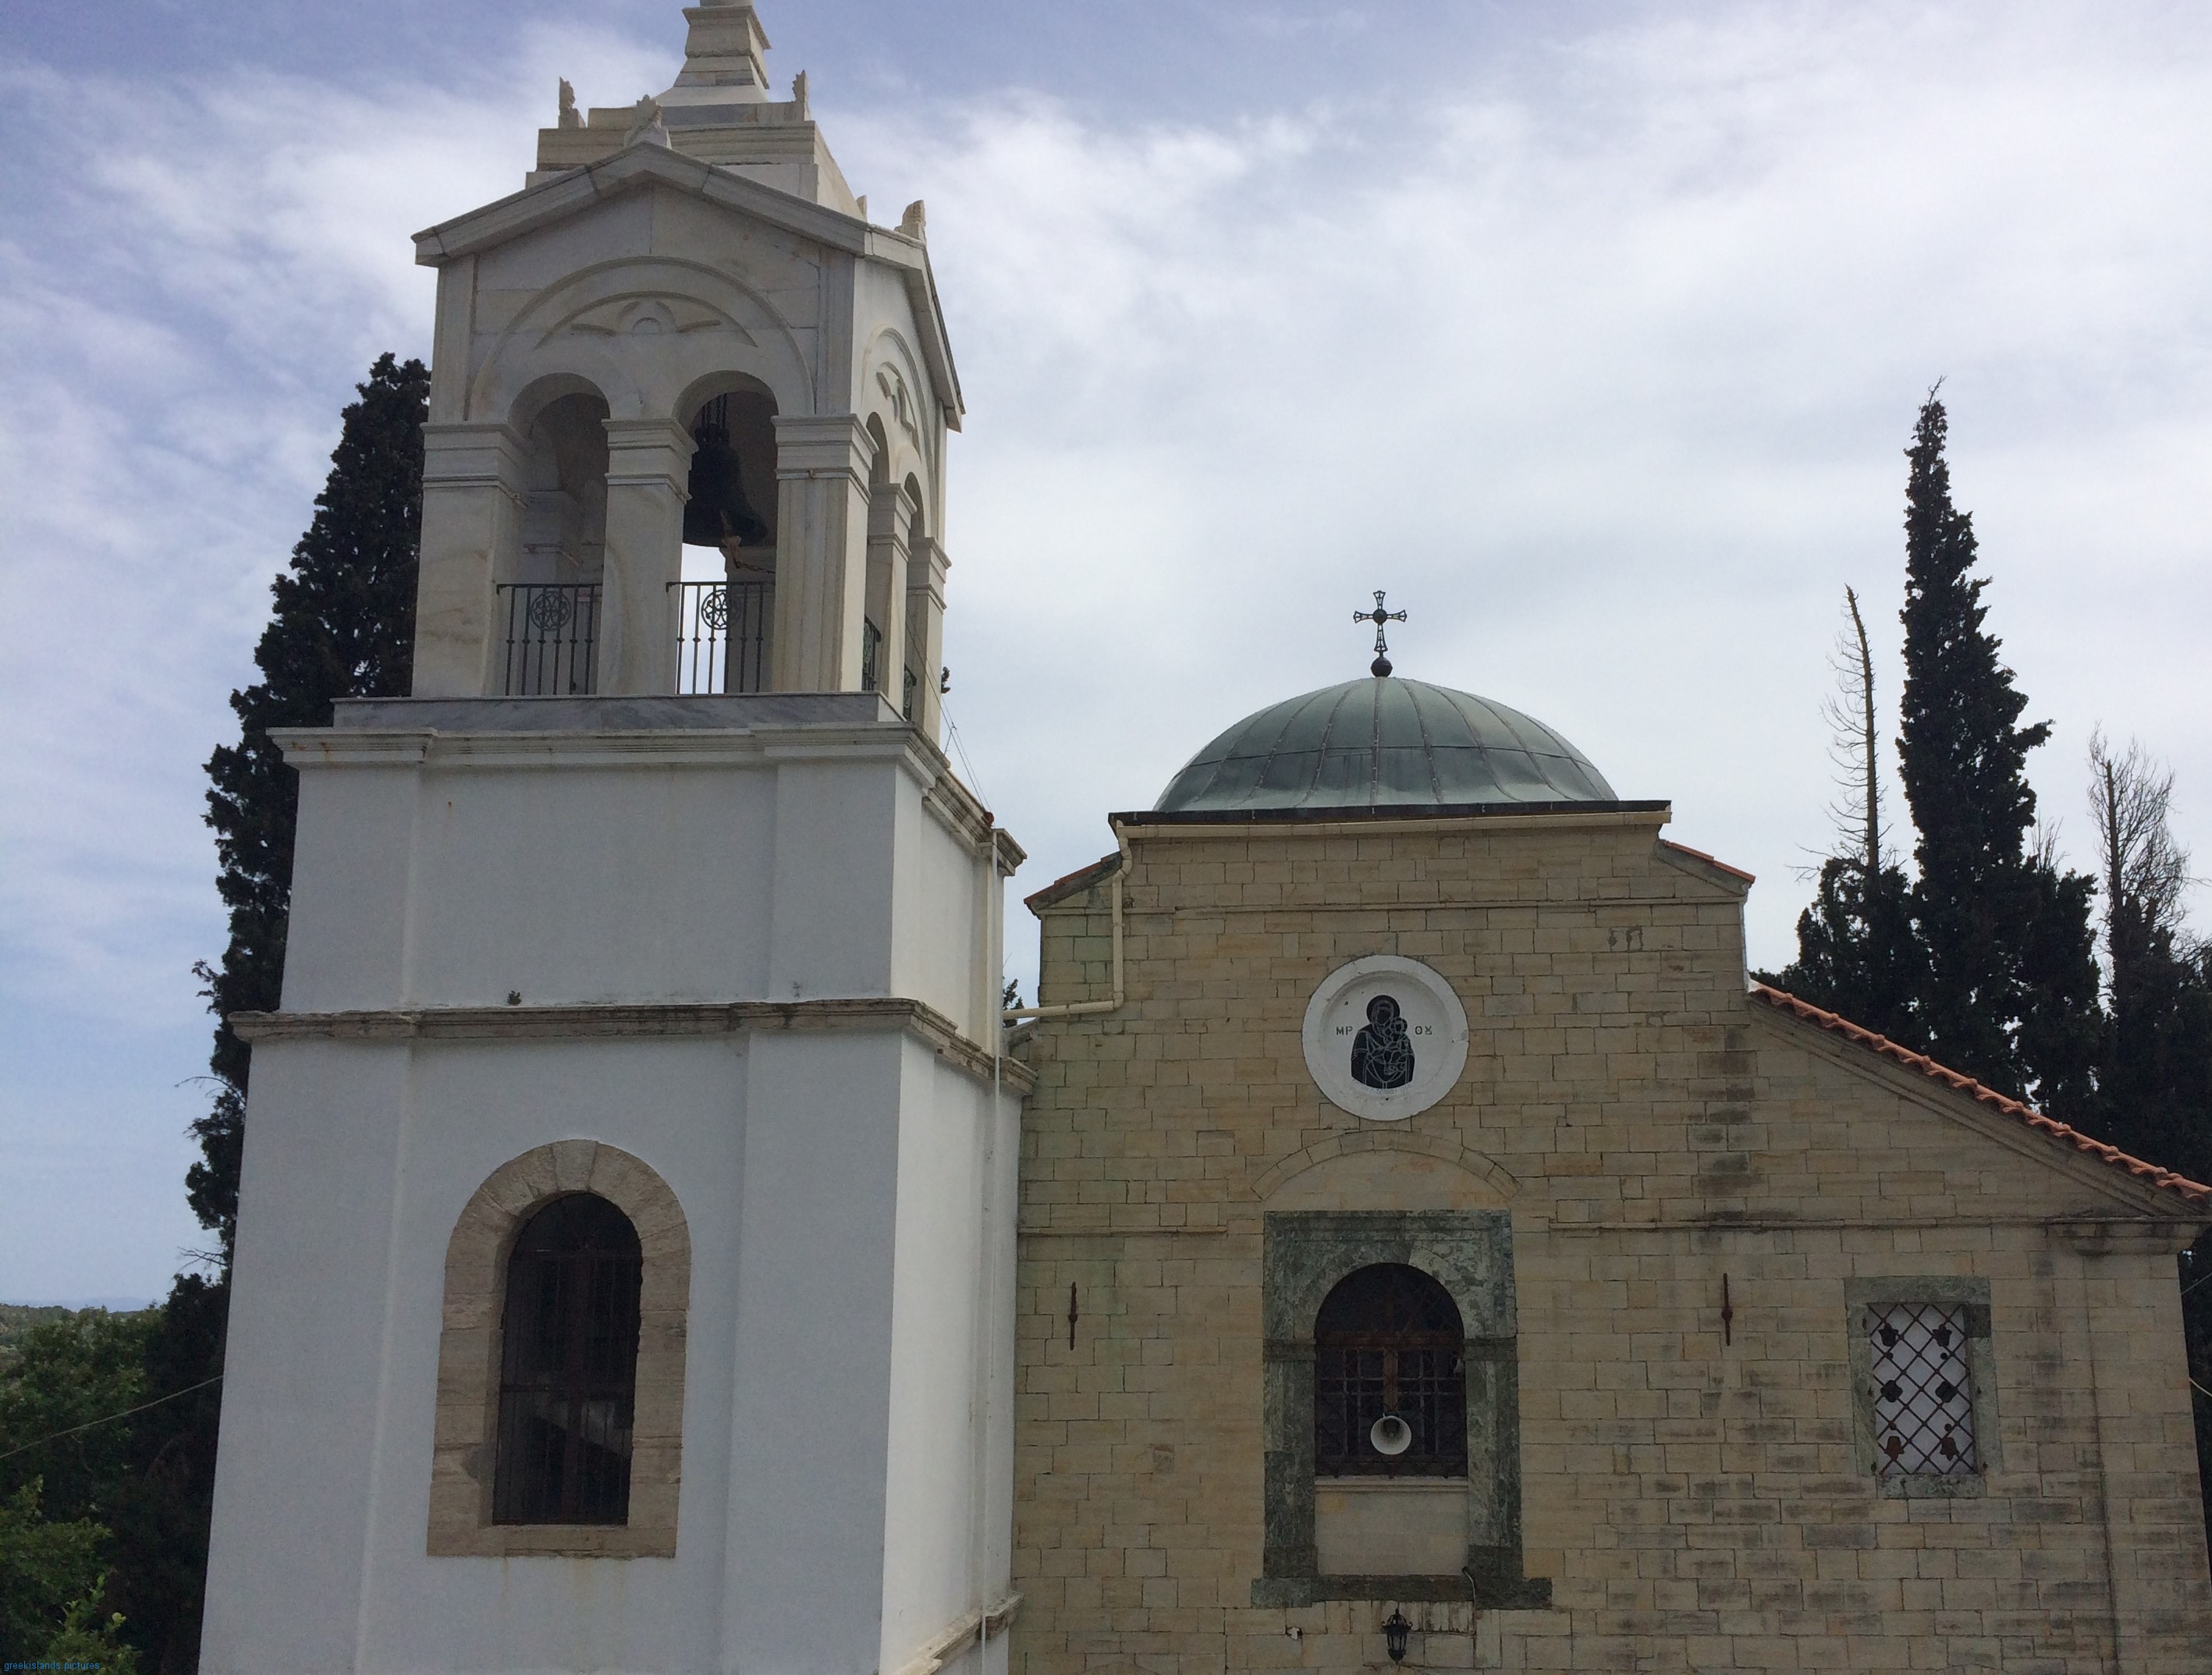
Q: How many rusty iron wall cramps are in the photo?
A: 2